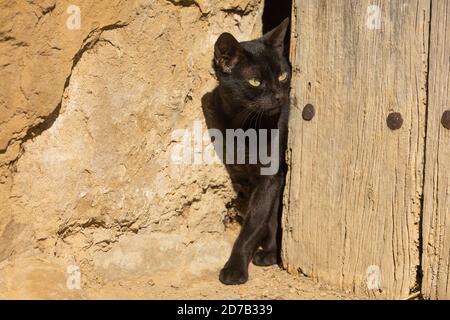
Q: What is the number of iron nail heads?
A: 3